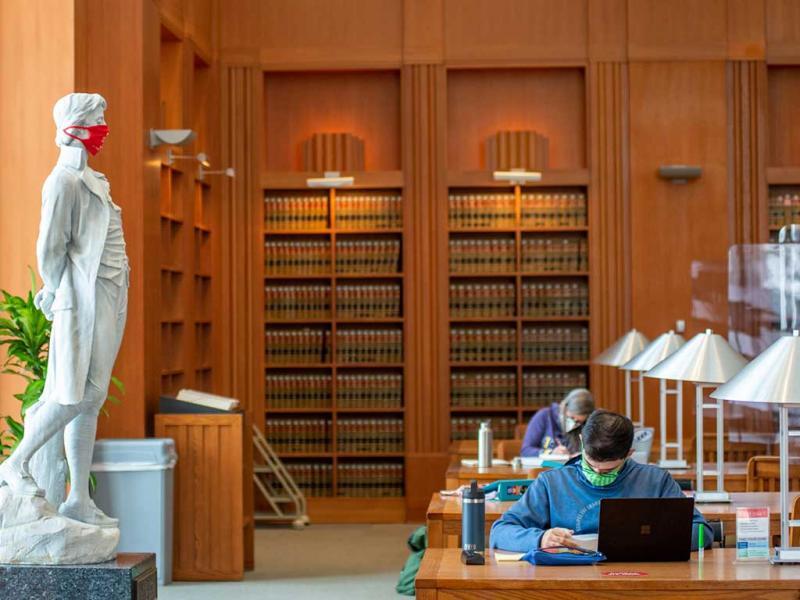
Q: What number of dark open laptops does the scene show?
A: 1